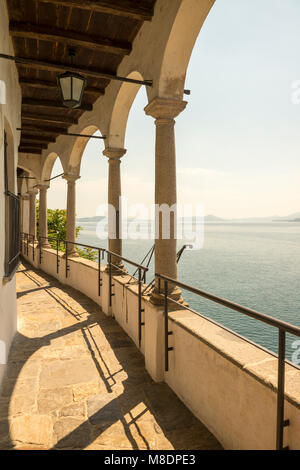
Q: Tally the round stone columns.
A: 5